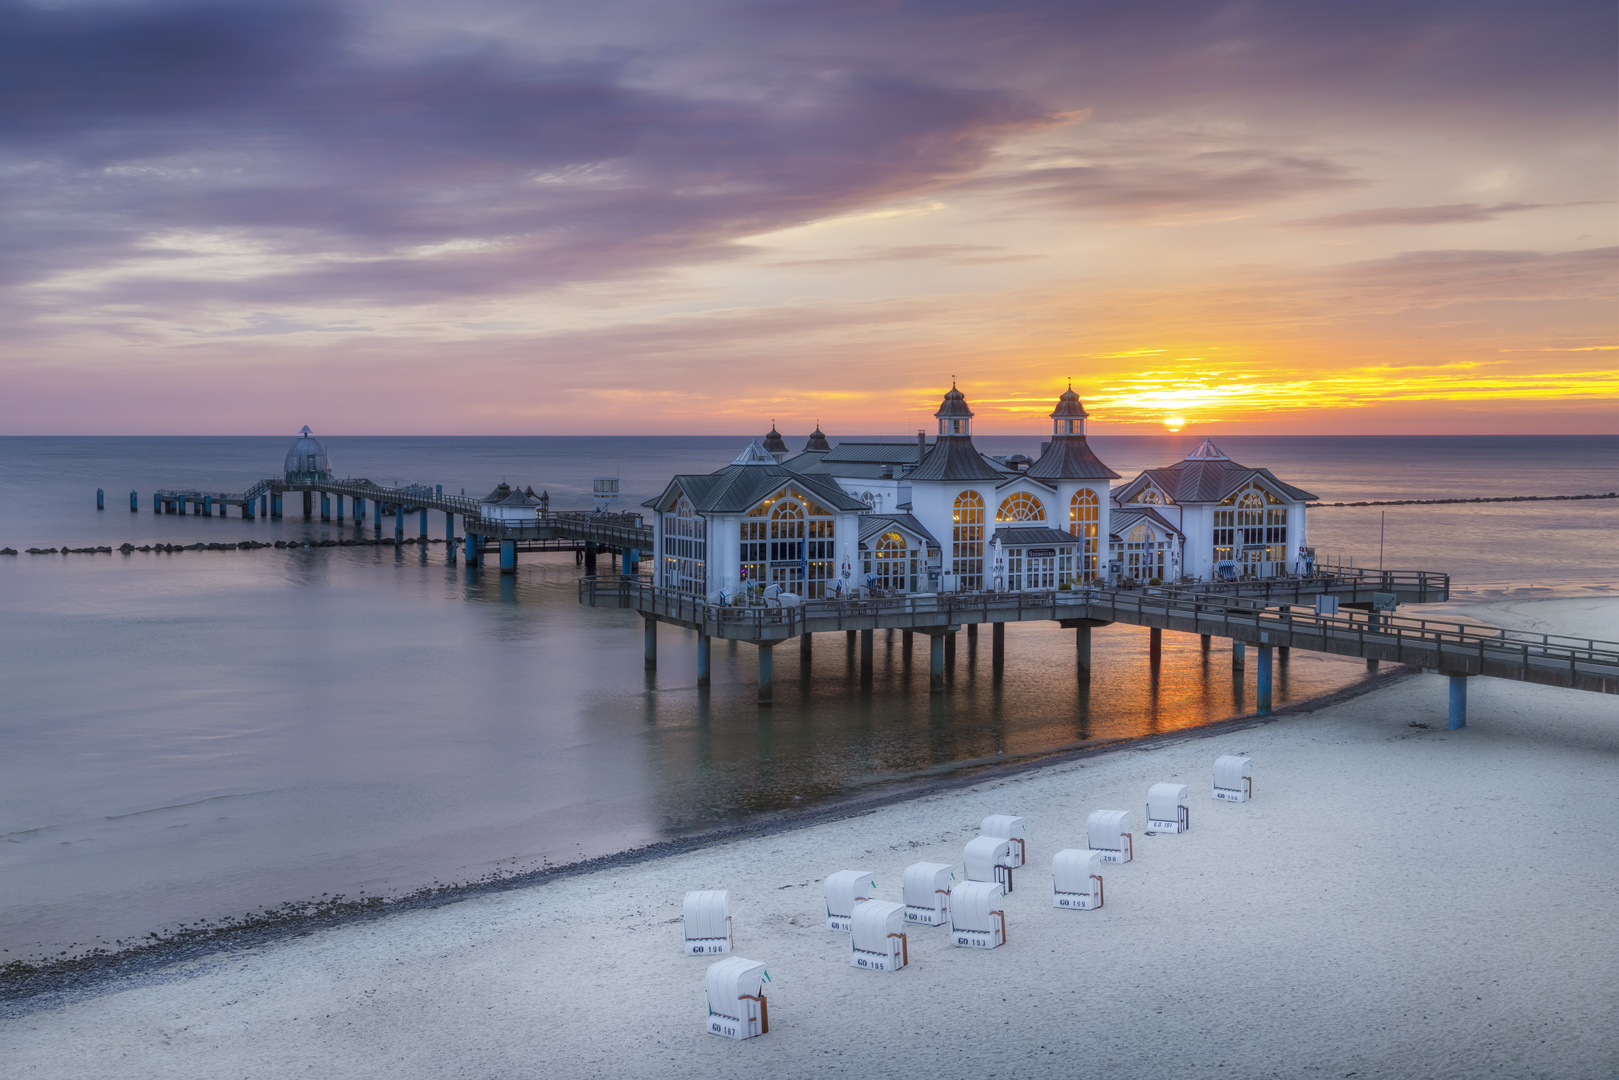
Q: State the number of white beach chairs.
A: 12